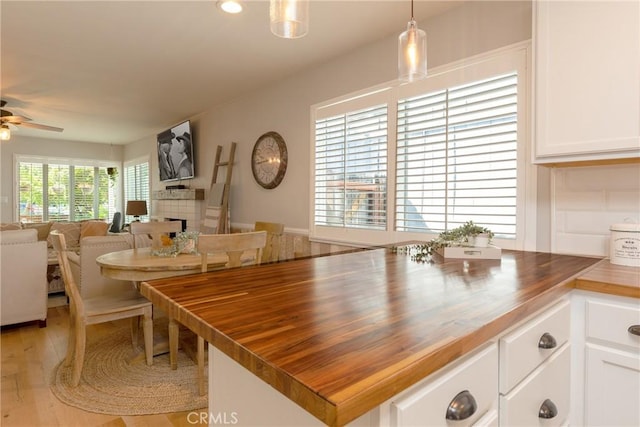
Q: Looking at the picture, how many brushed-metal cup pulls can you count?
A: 4